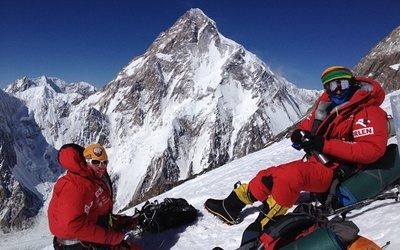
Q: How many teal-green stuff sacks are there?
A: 2